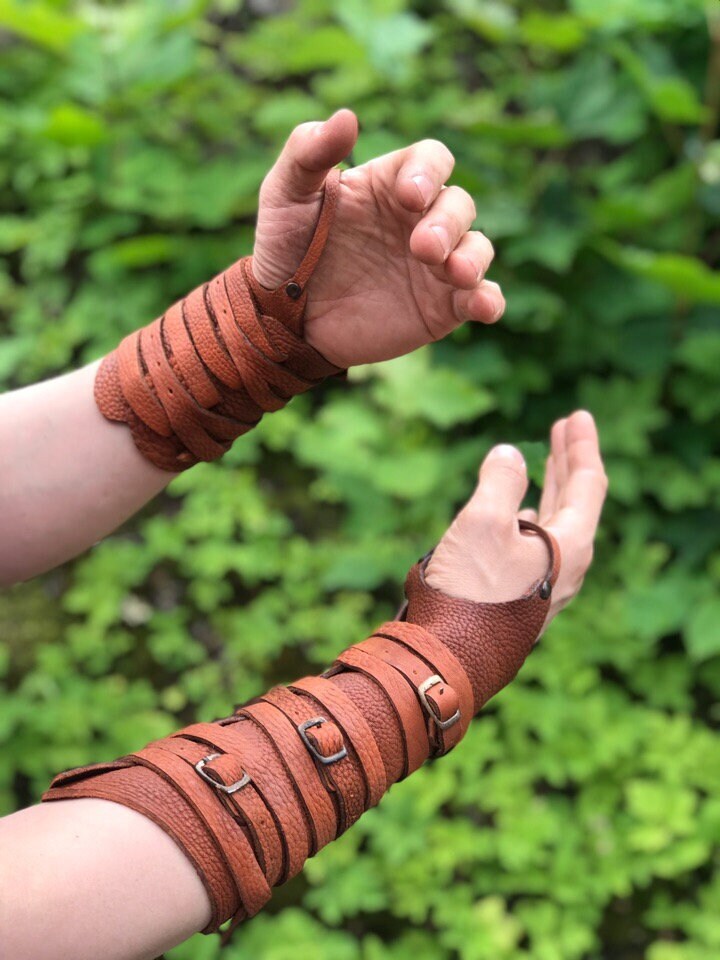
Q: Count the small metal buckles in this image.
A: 3